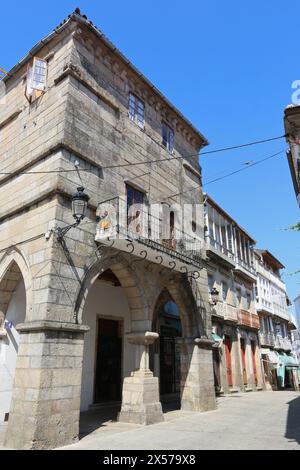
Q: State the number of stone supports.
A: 3